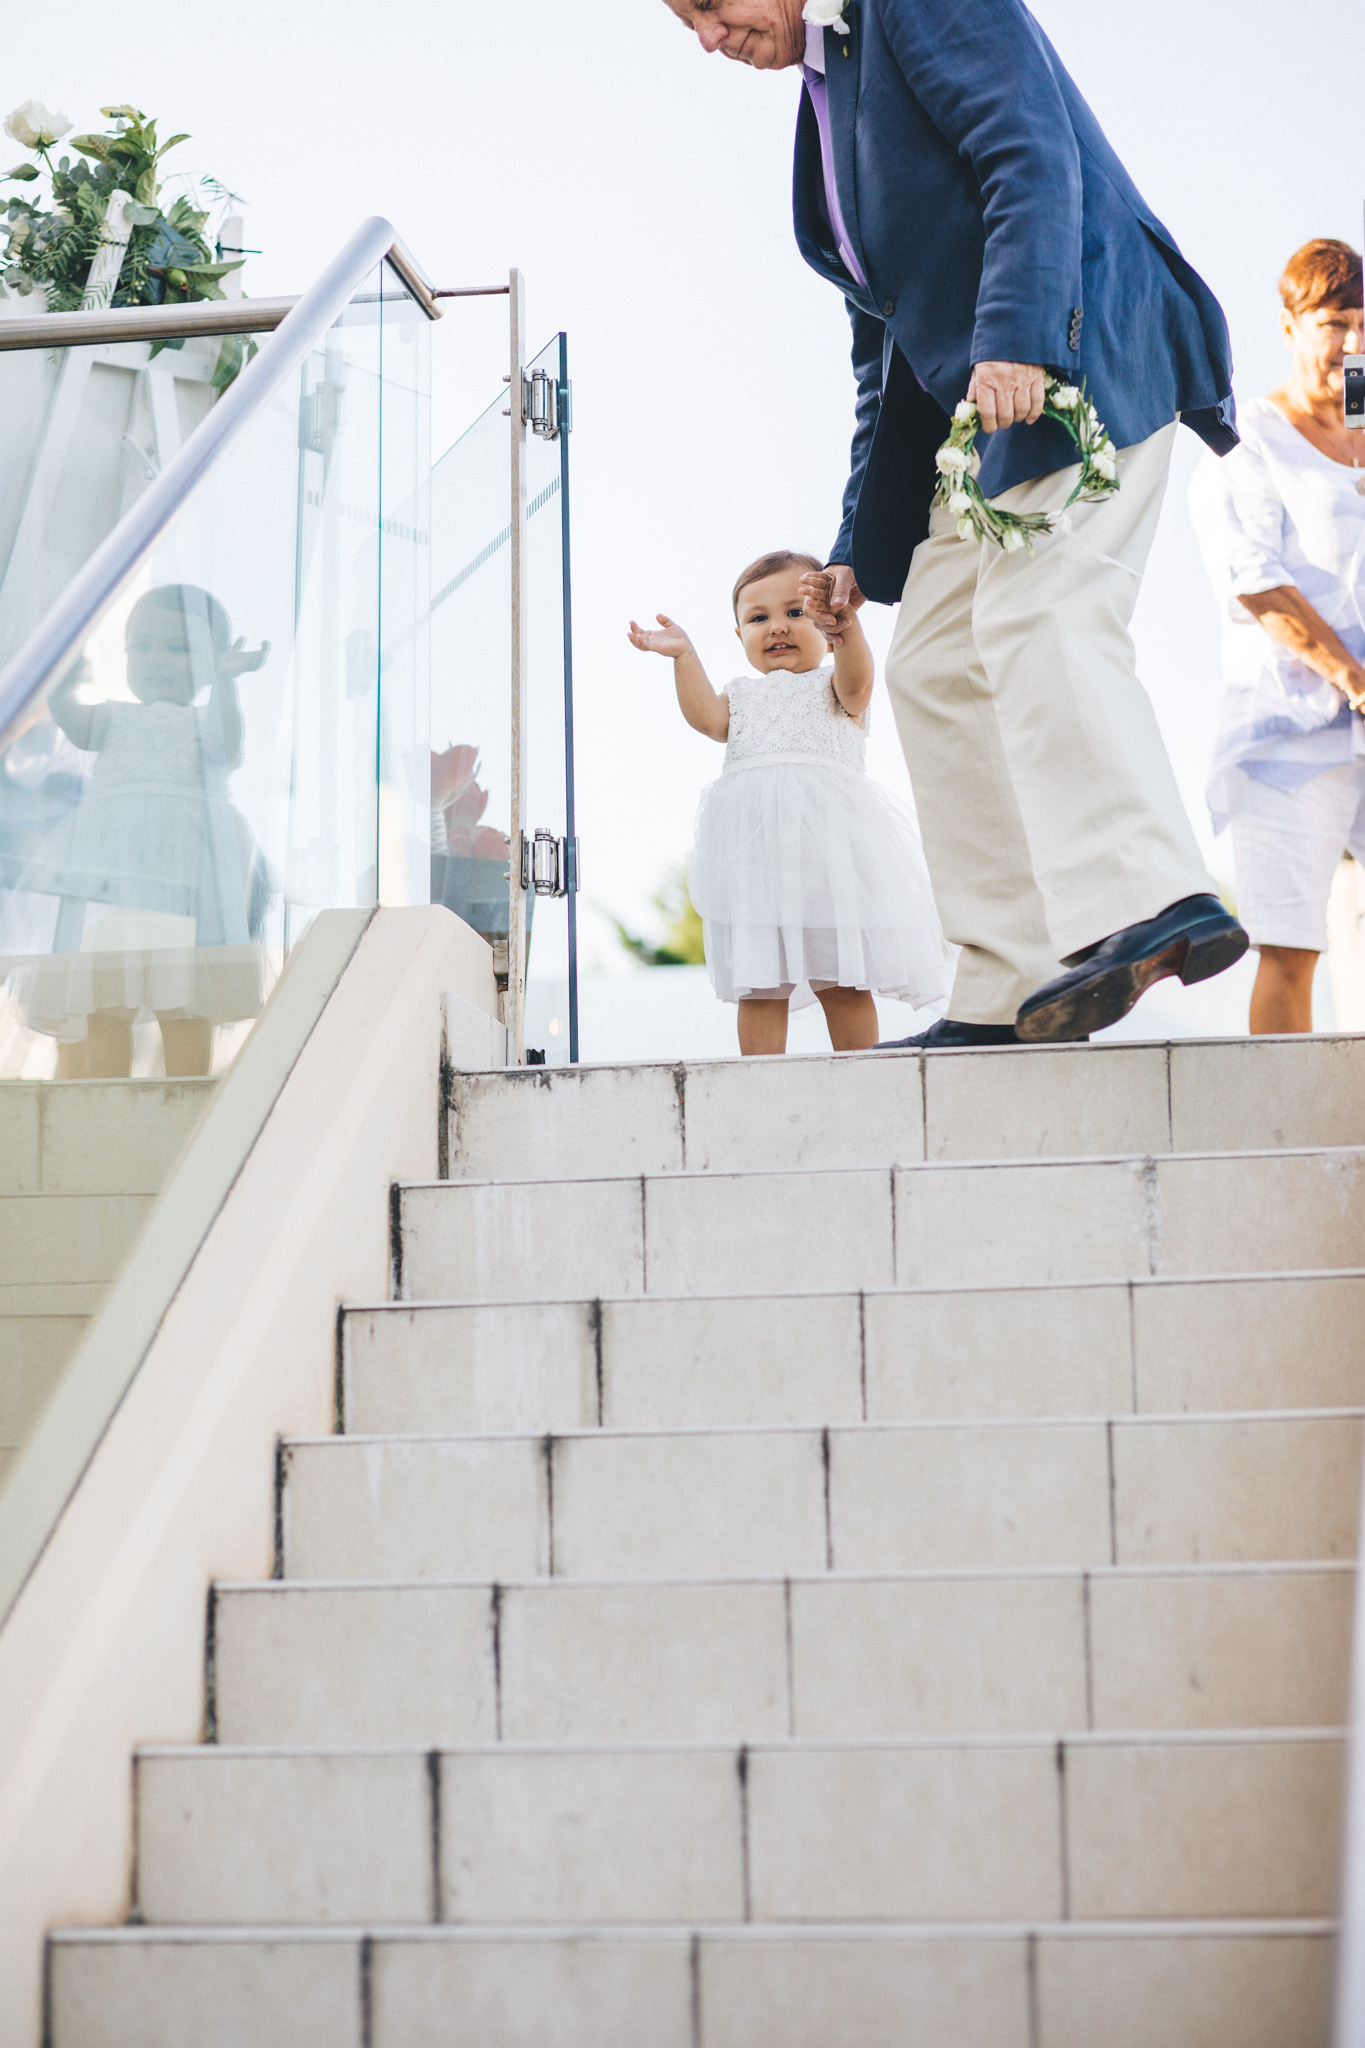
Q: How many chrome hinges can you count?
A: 2